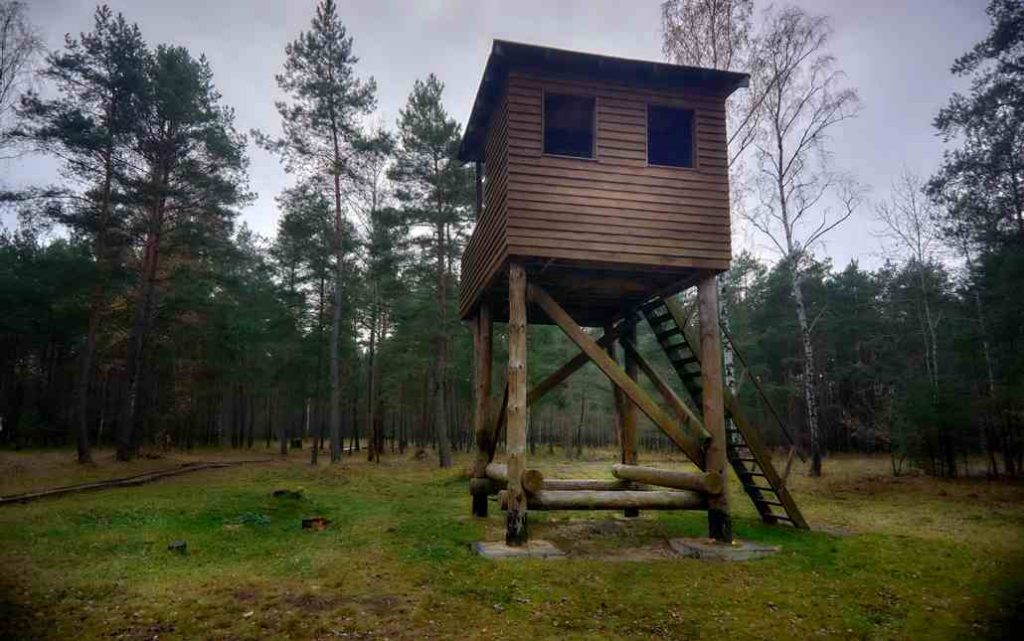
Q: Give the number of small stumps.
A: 3